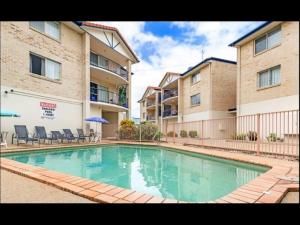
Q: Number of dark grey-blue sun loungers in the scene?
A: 5